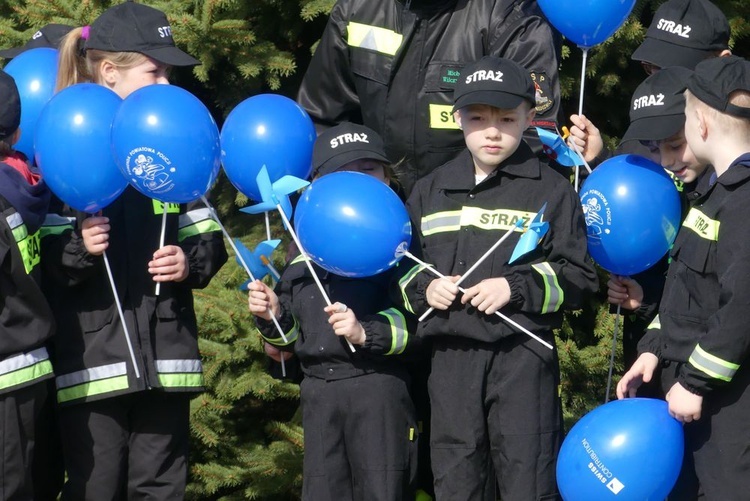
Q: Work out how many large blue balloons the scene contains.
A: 8